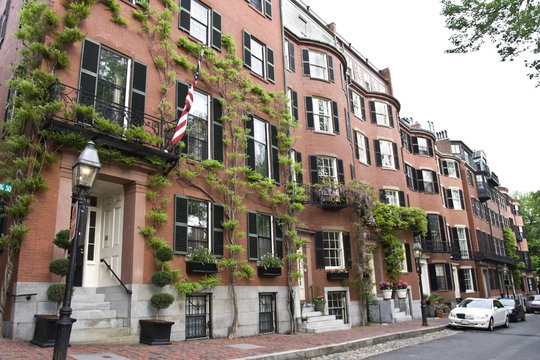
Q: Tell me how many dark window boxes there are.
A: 3